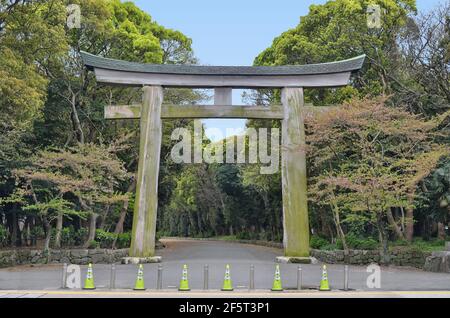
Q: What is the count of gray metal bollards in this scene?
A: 7